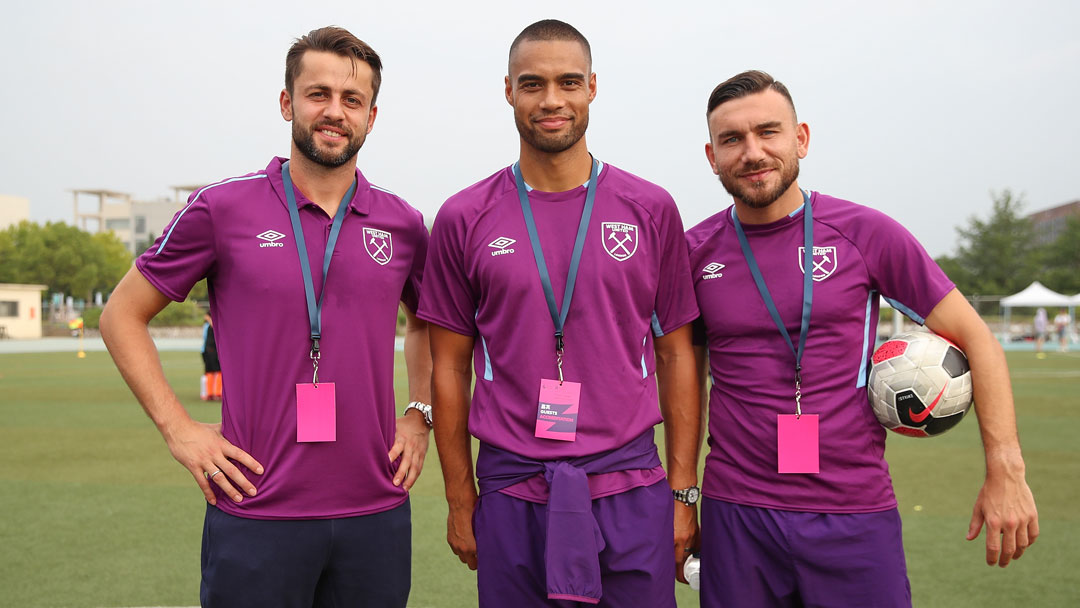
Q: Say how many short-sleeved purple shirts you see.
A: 3